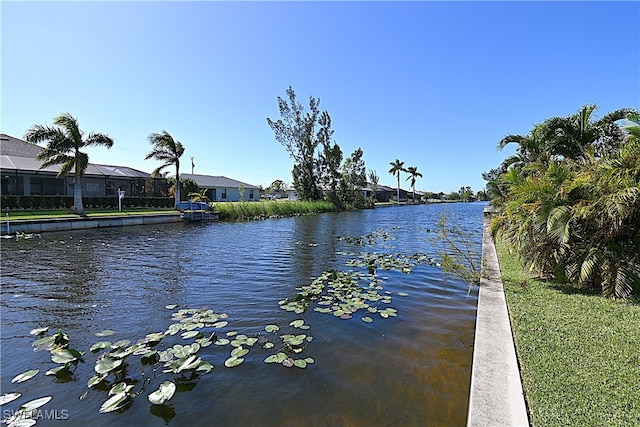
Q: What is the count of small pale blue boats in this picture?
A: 1